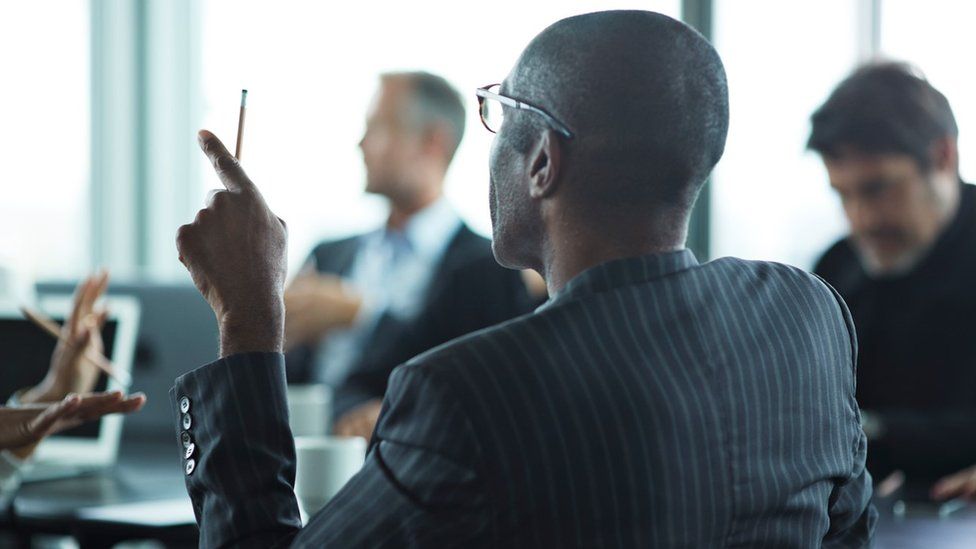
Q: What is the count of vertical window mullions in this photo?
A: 3